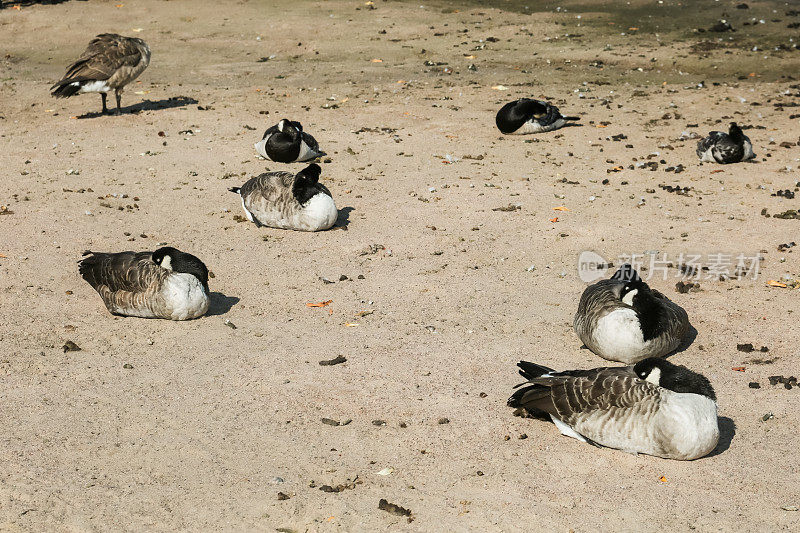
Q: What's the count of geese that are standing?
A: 1